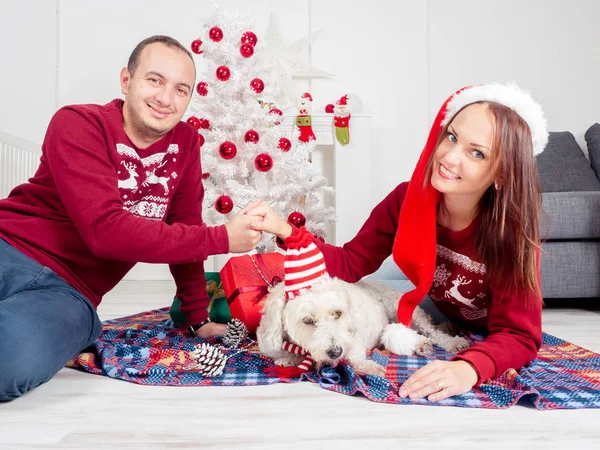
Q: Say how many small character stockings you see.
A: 2